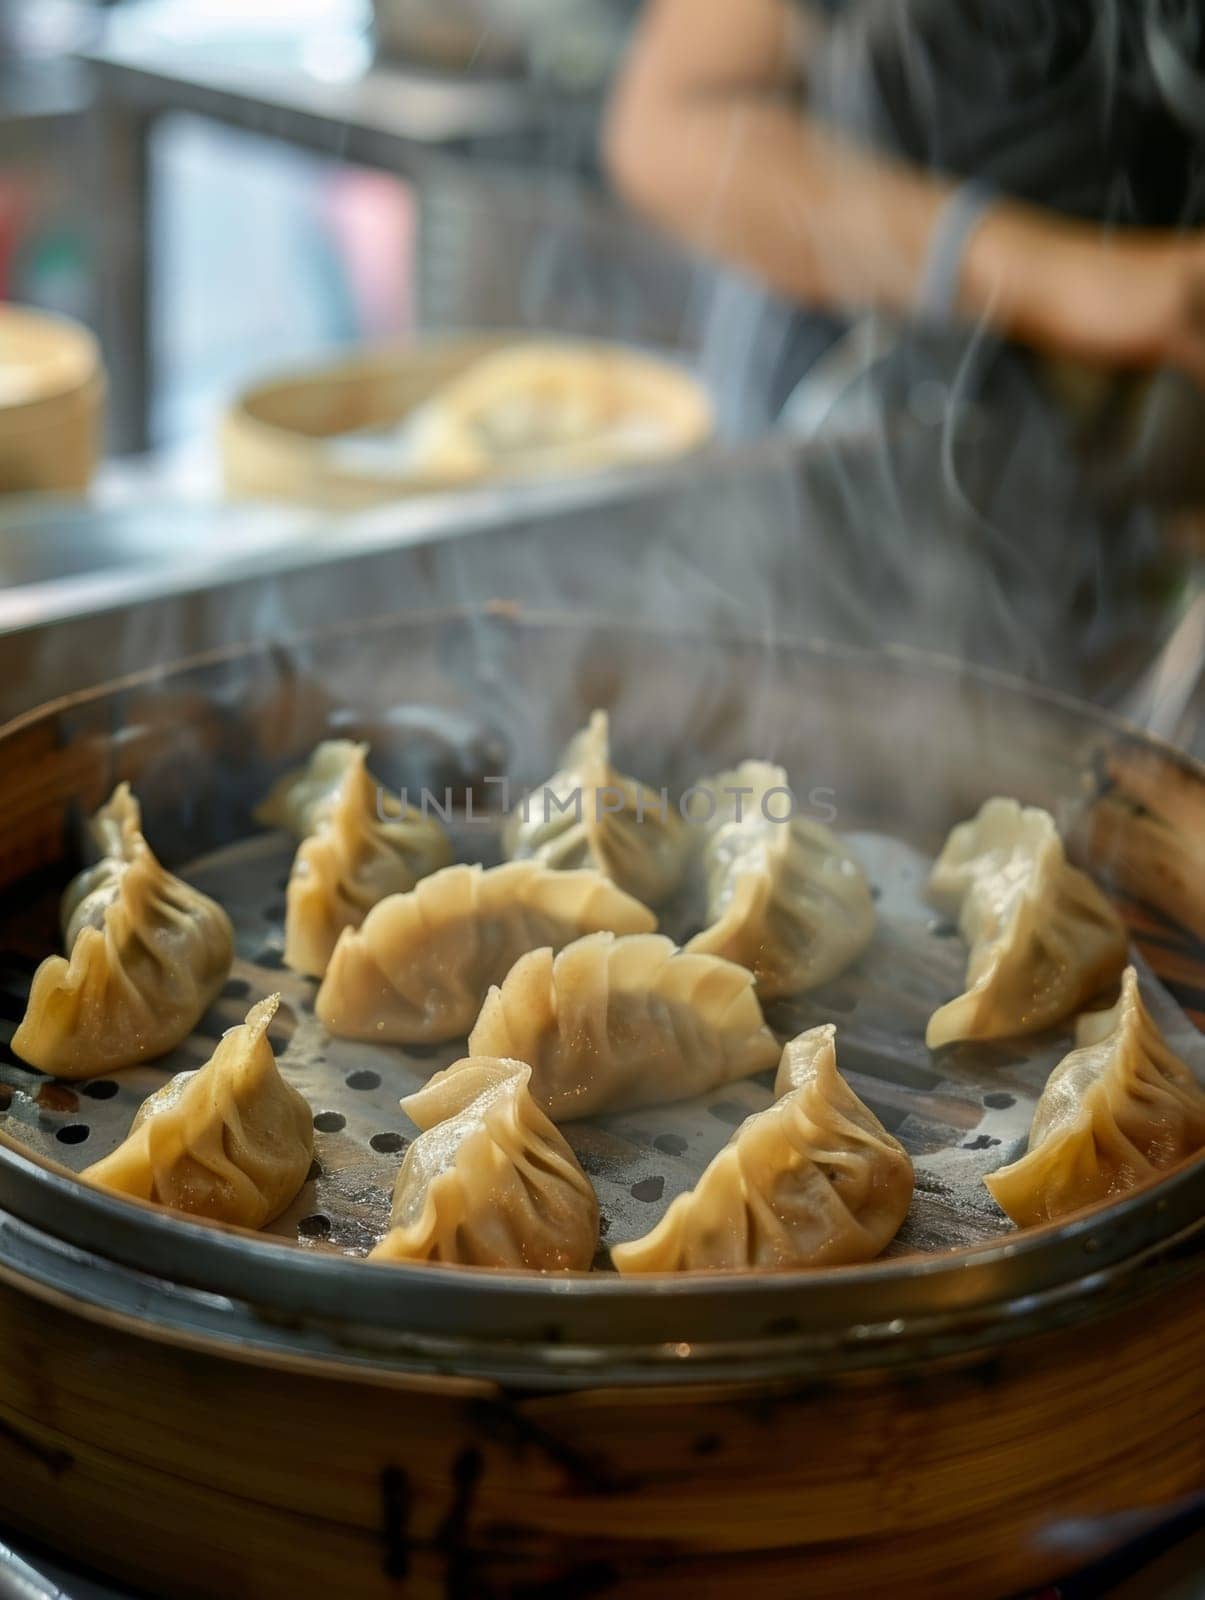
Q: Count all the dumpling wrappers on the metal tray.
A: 11